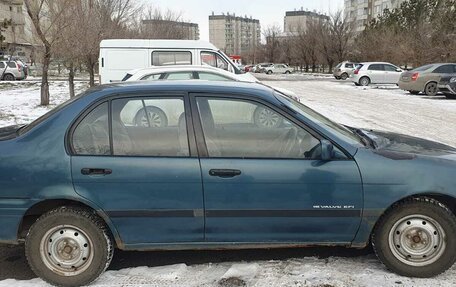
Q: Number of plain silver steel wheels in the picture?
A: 2